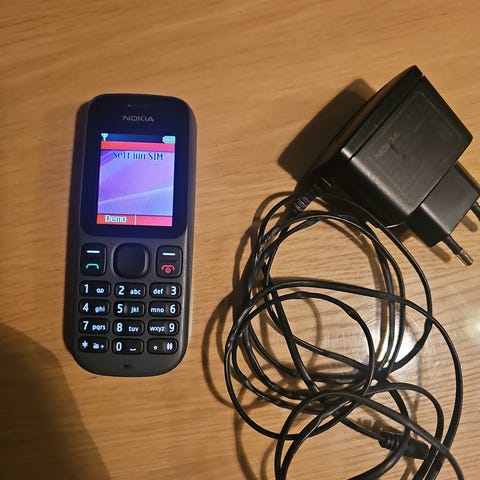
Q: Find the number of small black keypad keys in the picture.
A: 12